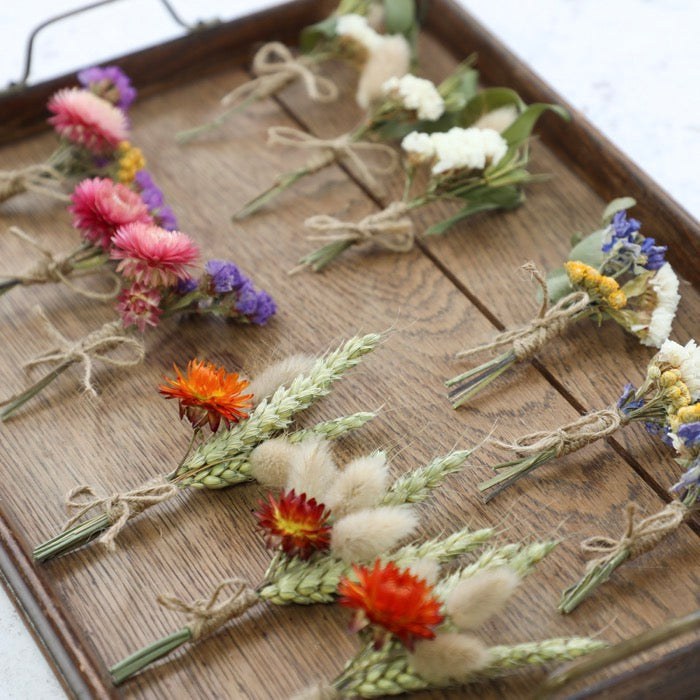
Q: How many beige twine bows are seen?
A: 11